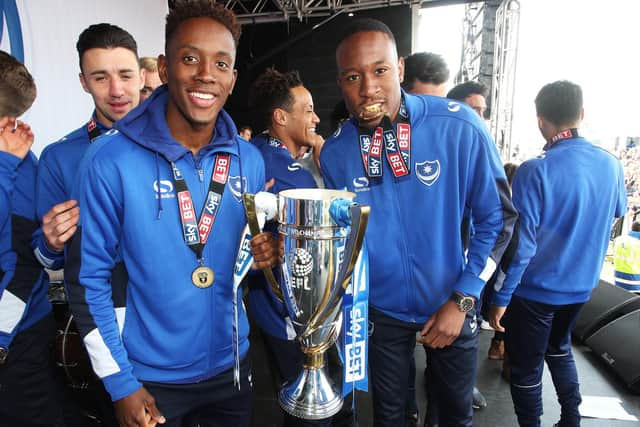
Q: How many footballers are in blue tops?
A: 6